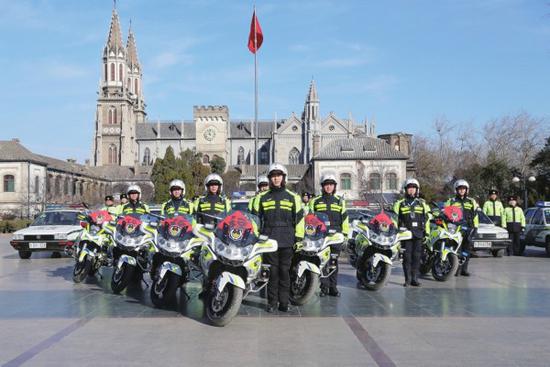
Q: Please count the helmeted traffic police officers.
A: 8